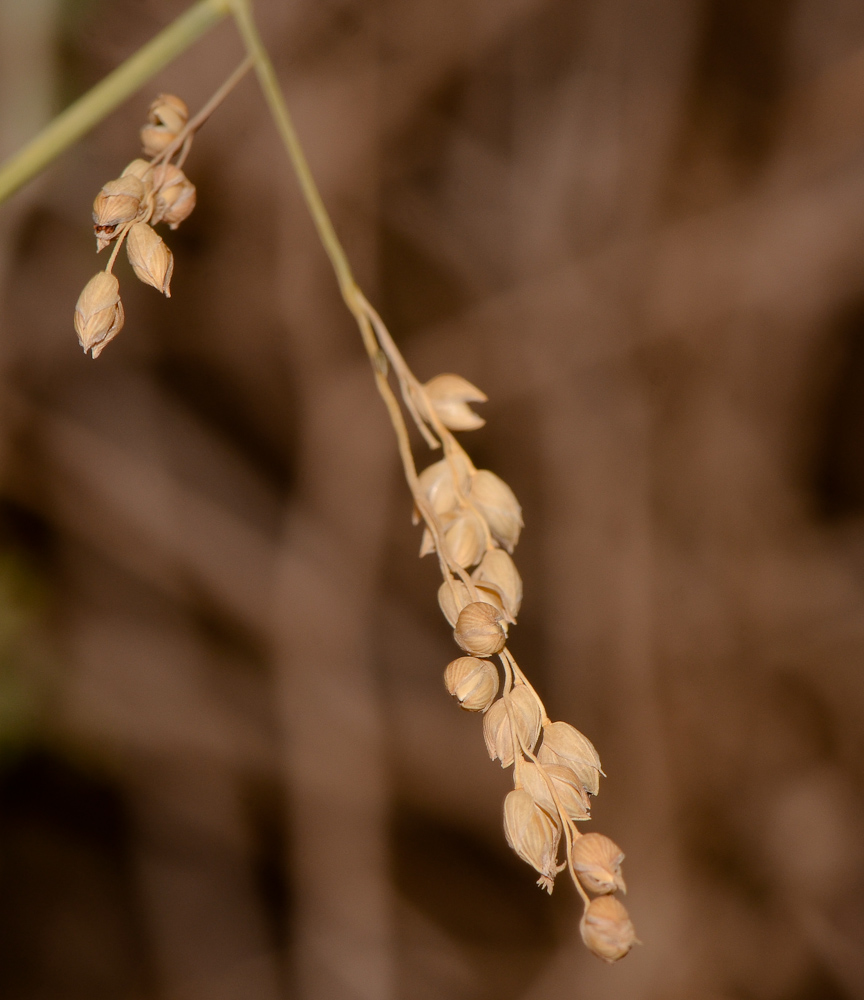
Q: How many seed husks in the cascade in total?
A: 14